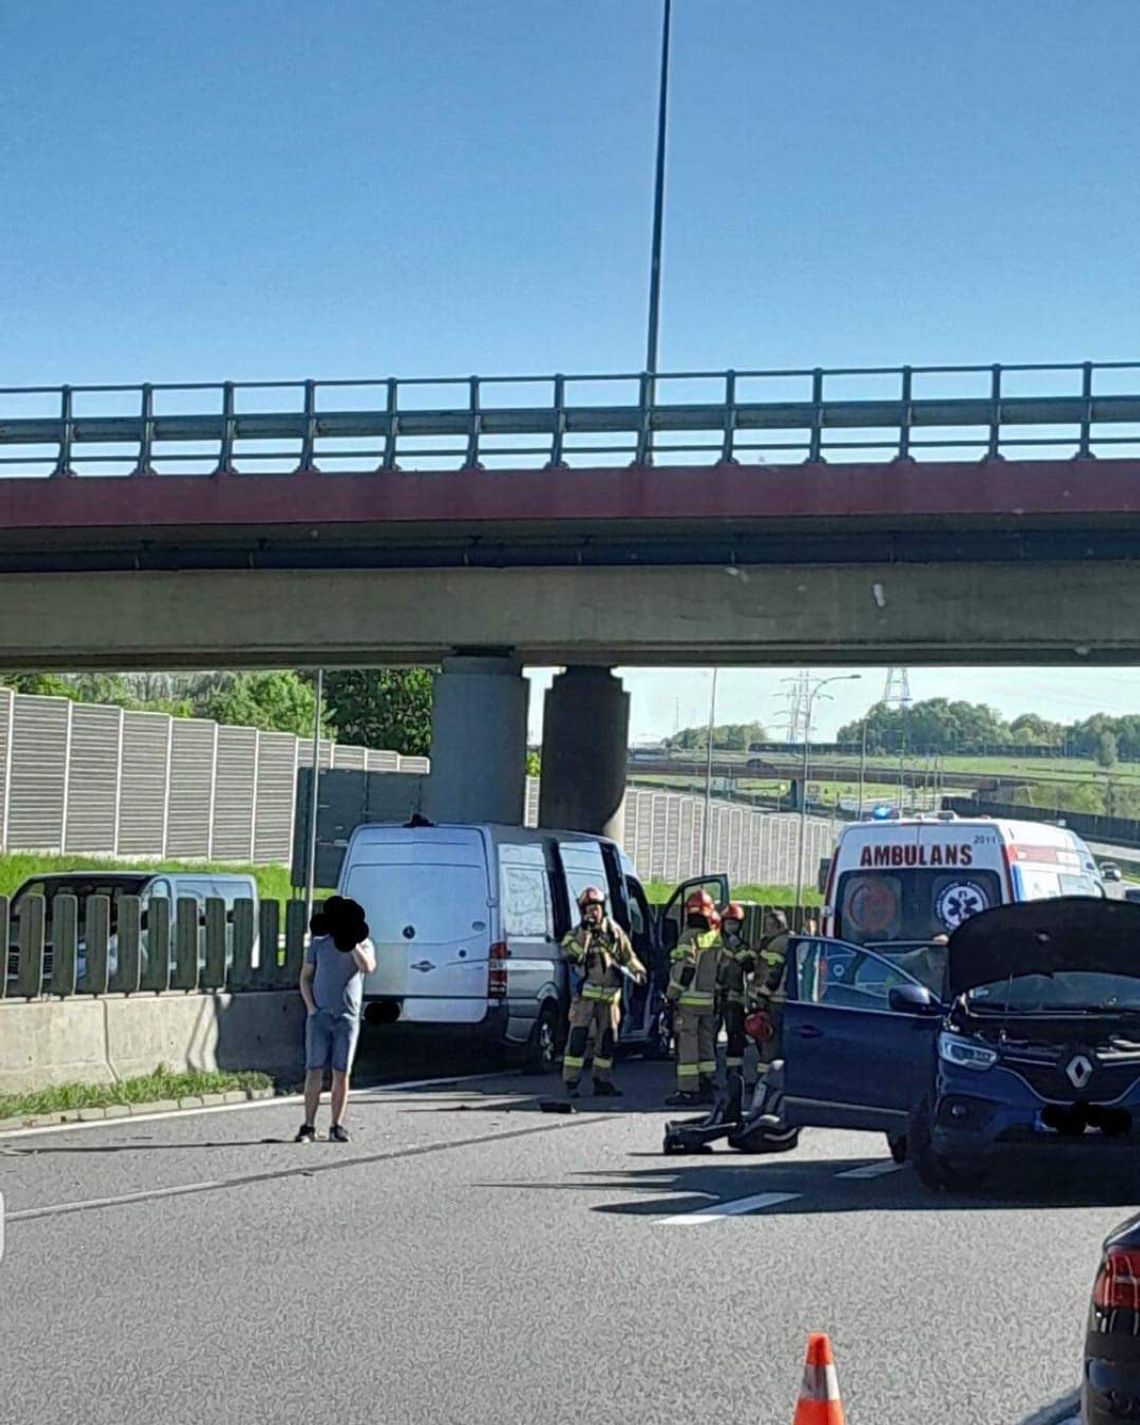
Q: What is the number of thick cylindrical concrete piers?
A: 2